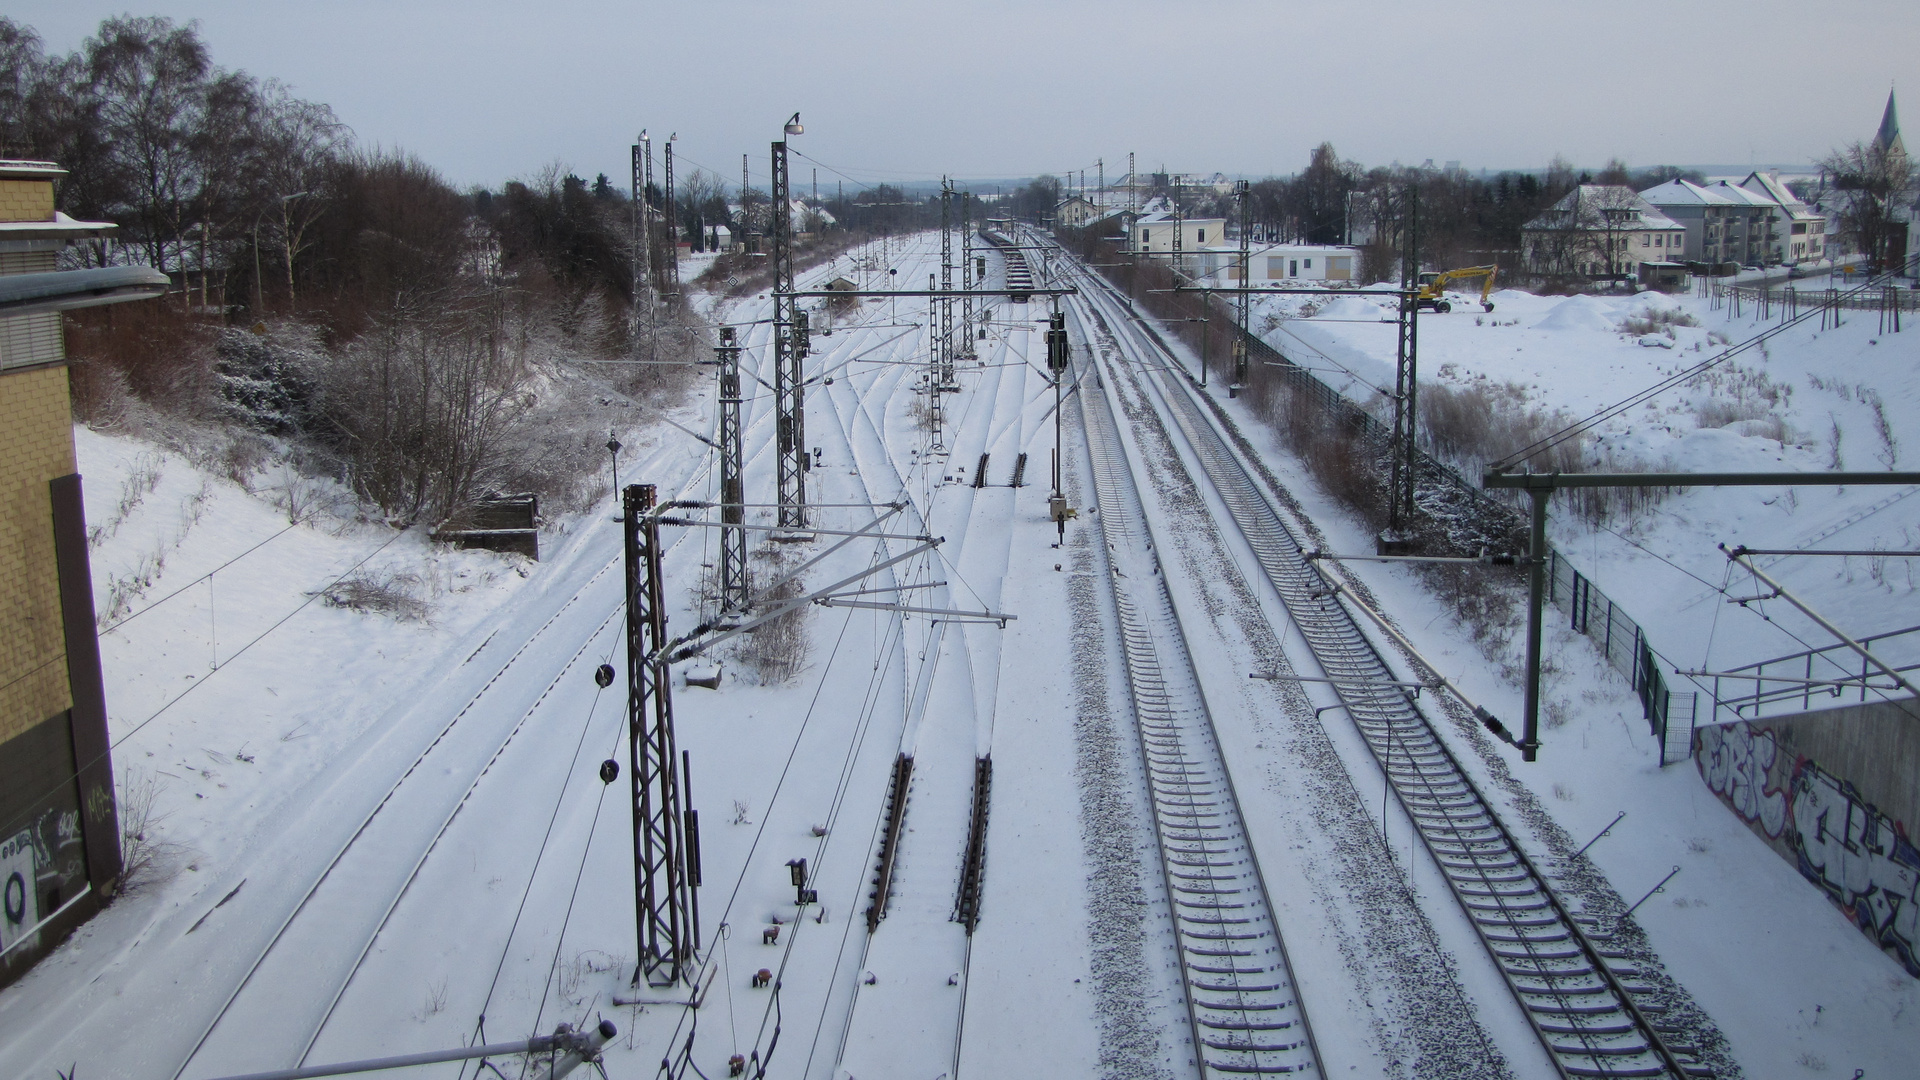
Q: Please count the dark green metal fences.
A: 1